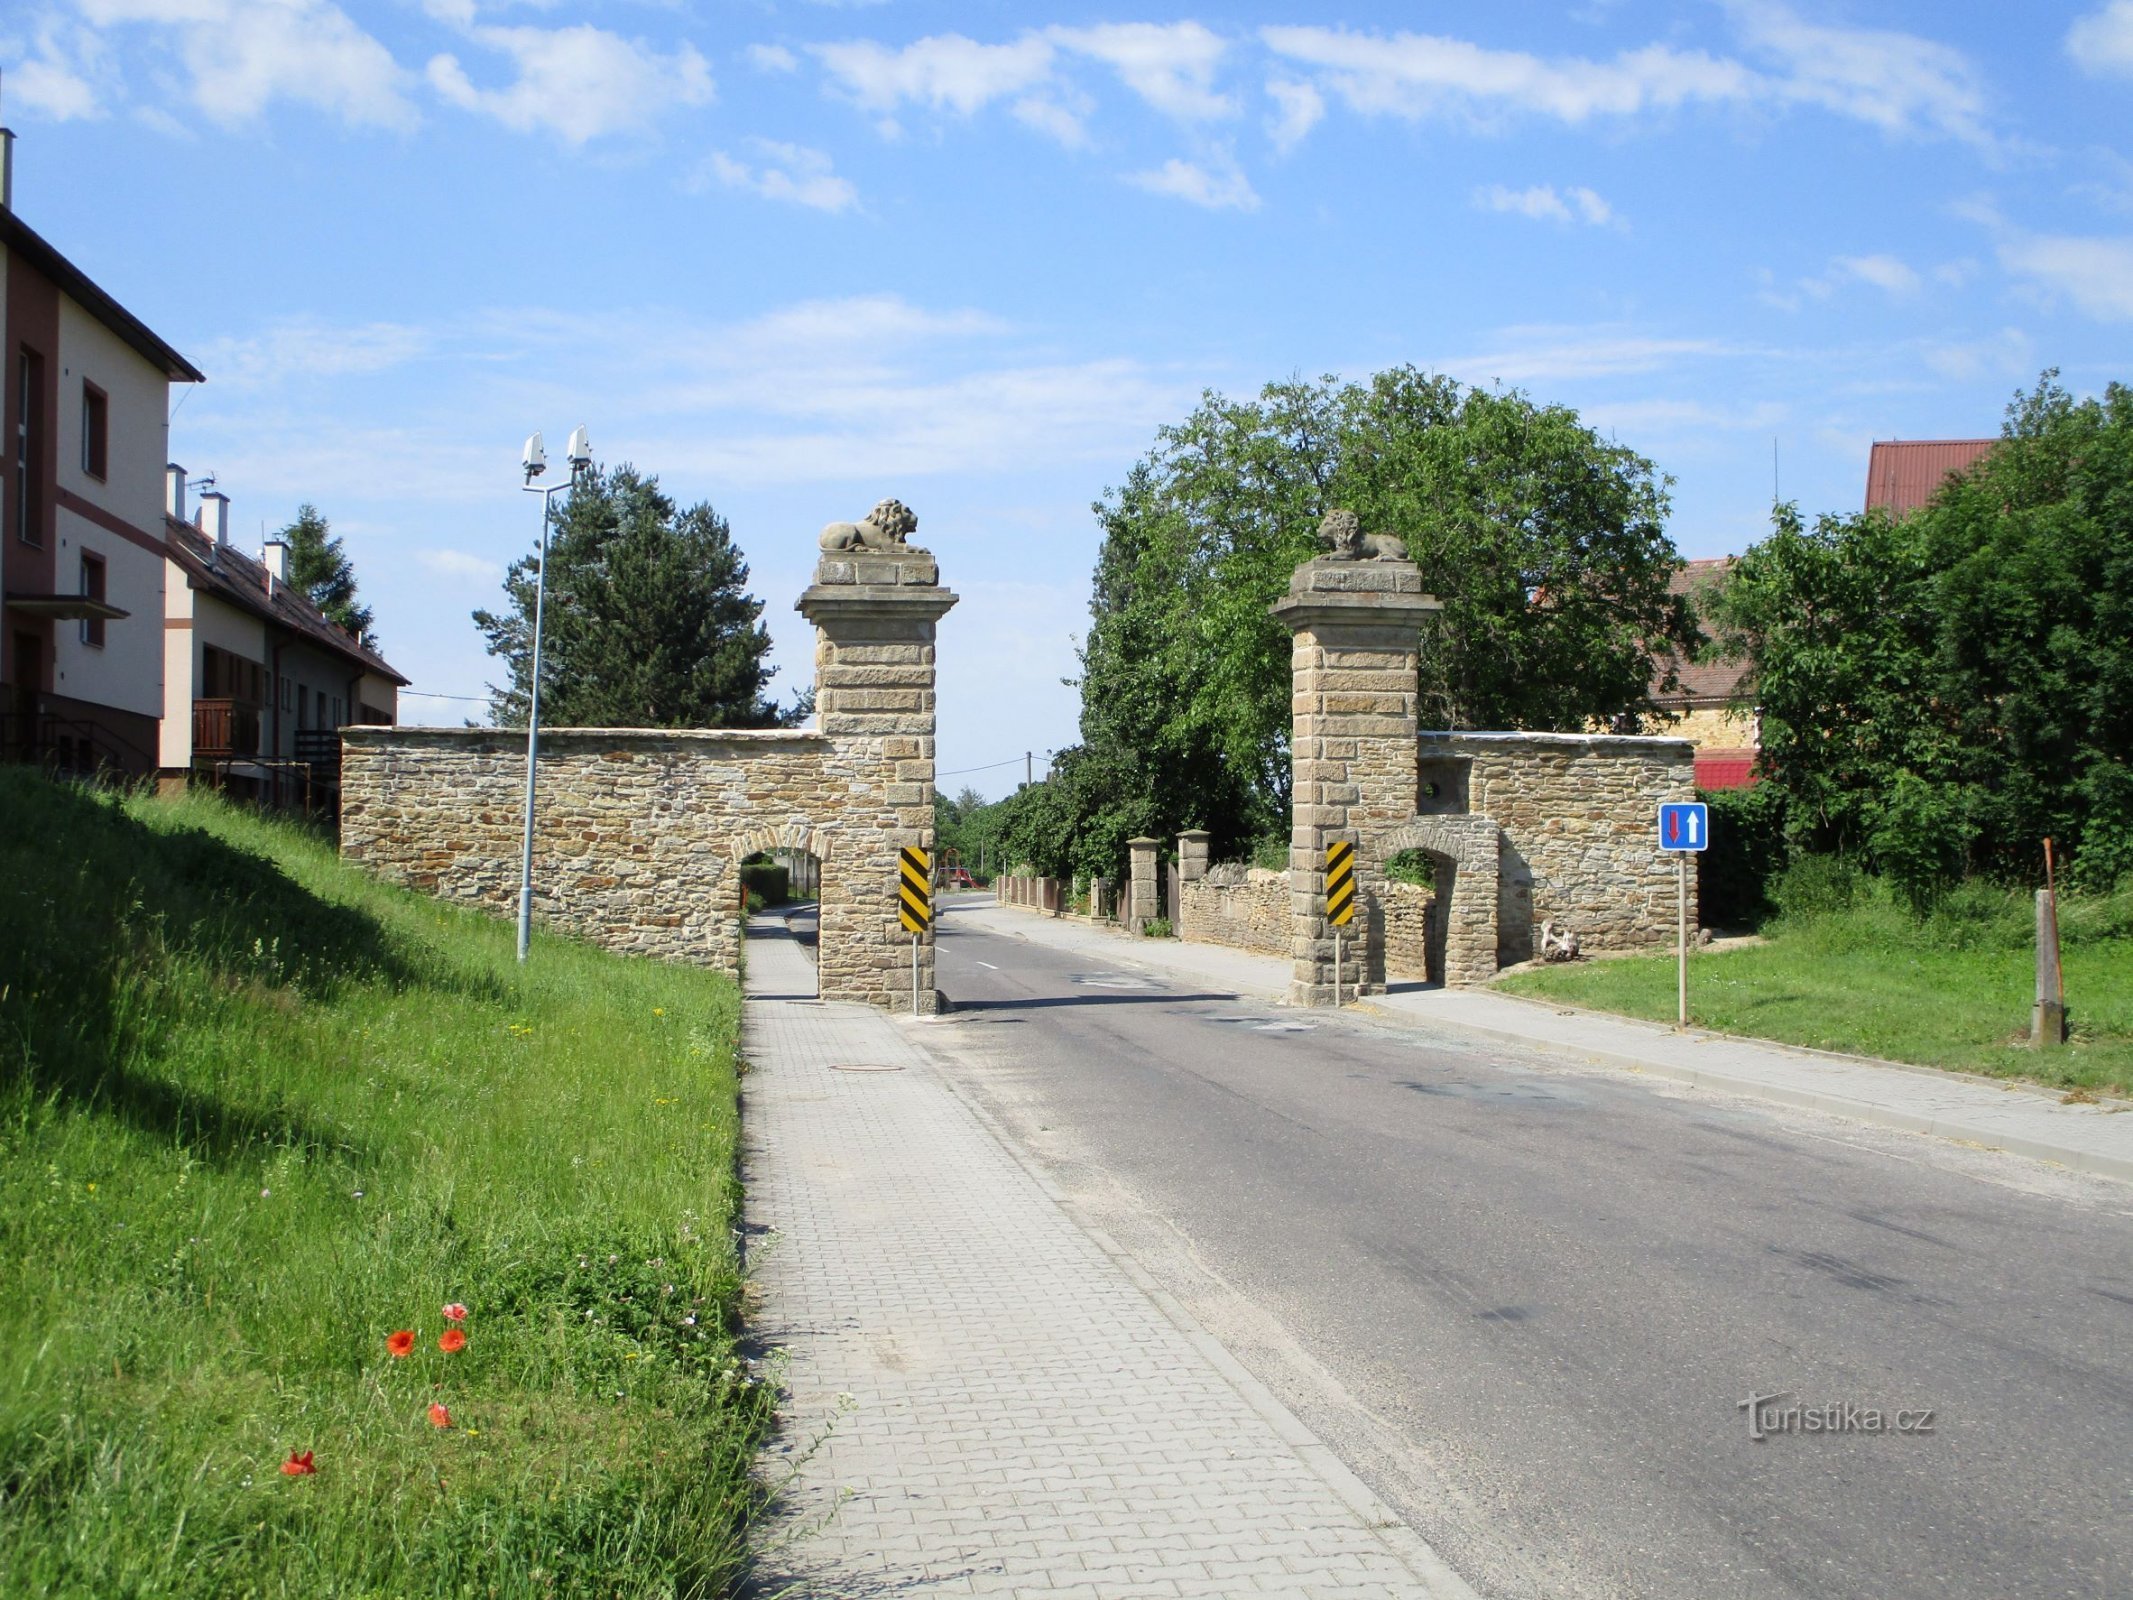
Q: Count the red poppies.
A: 5